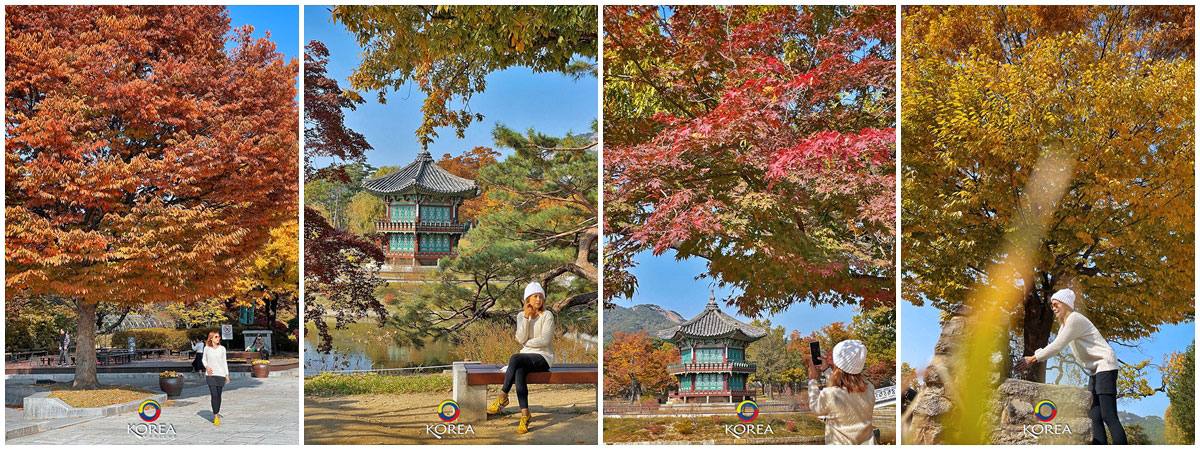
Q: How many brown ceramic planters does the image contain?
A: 2